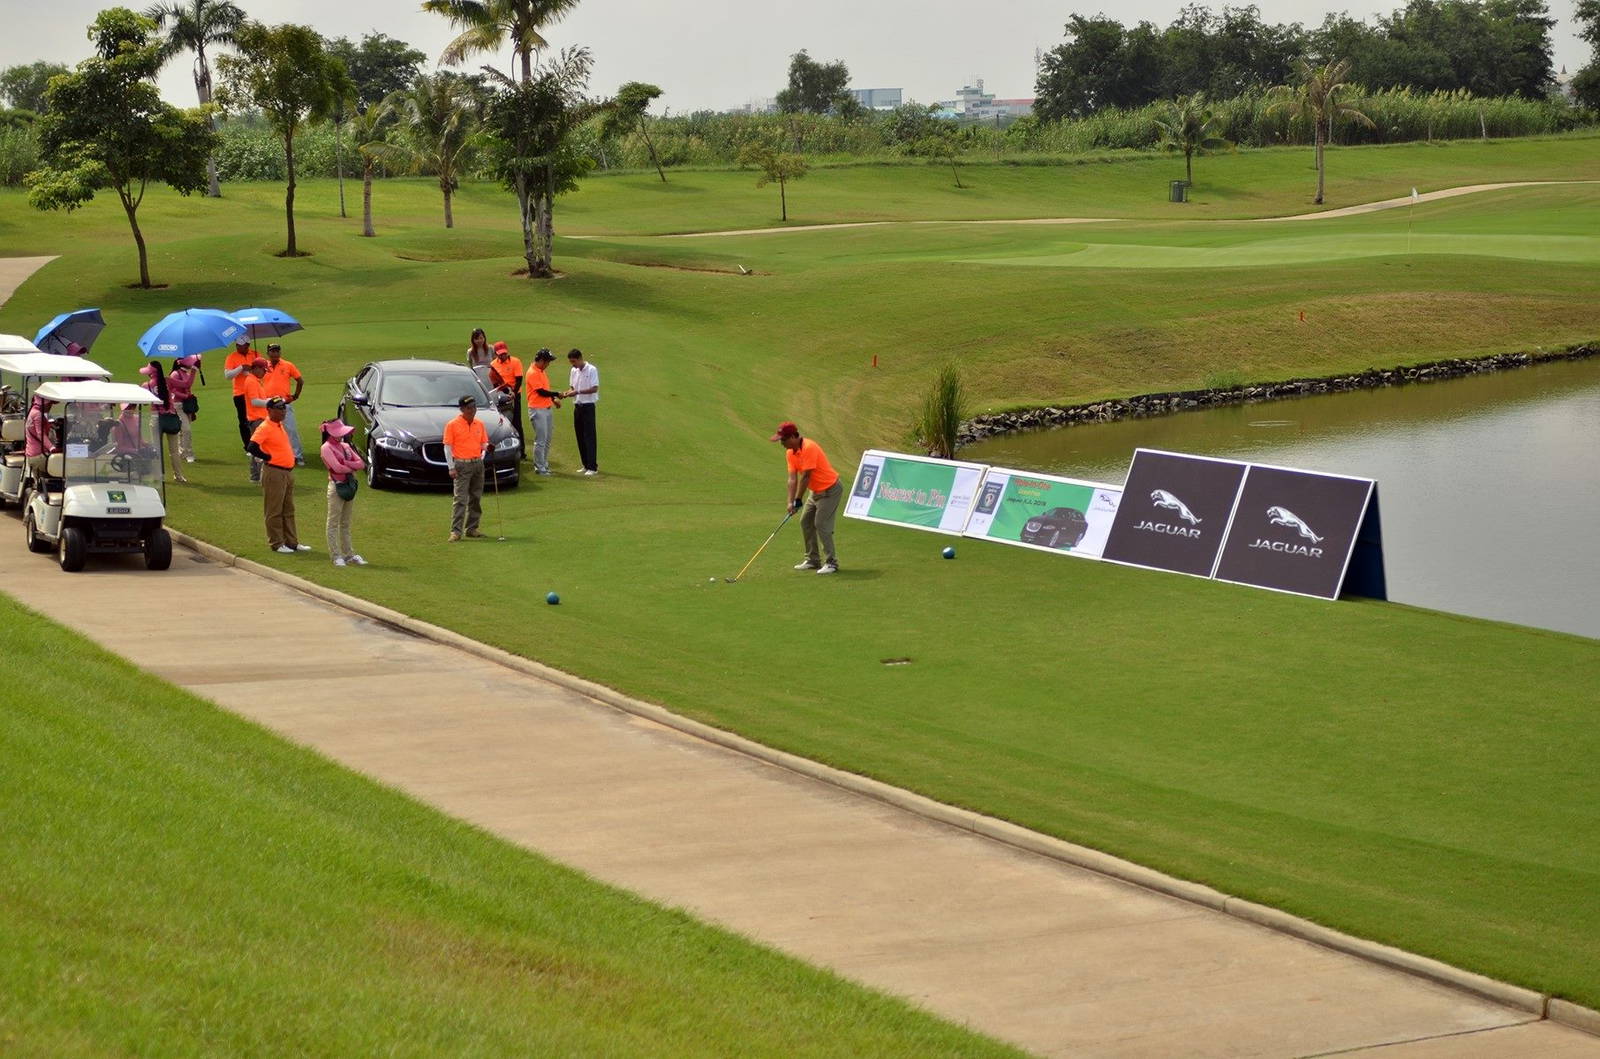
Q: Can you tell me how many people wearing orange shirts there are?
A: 8